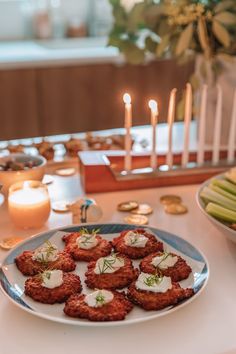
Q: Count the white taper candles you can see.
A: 7